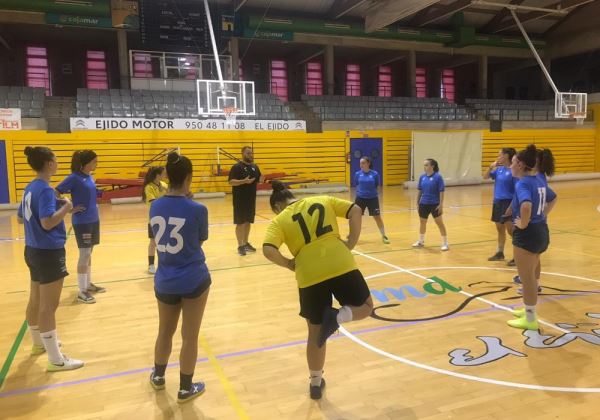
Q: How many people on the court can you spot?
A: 11